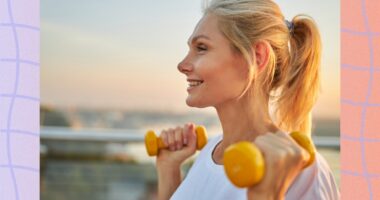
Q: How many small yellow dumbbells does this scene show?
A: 2